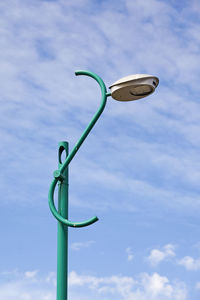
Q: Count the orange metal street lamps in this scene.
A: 0